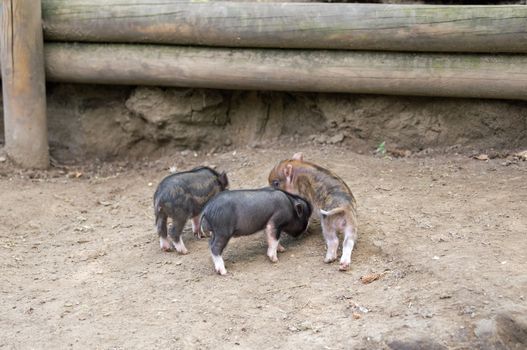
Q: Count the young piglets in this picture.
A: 3